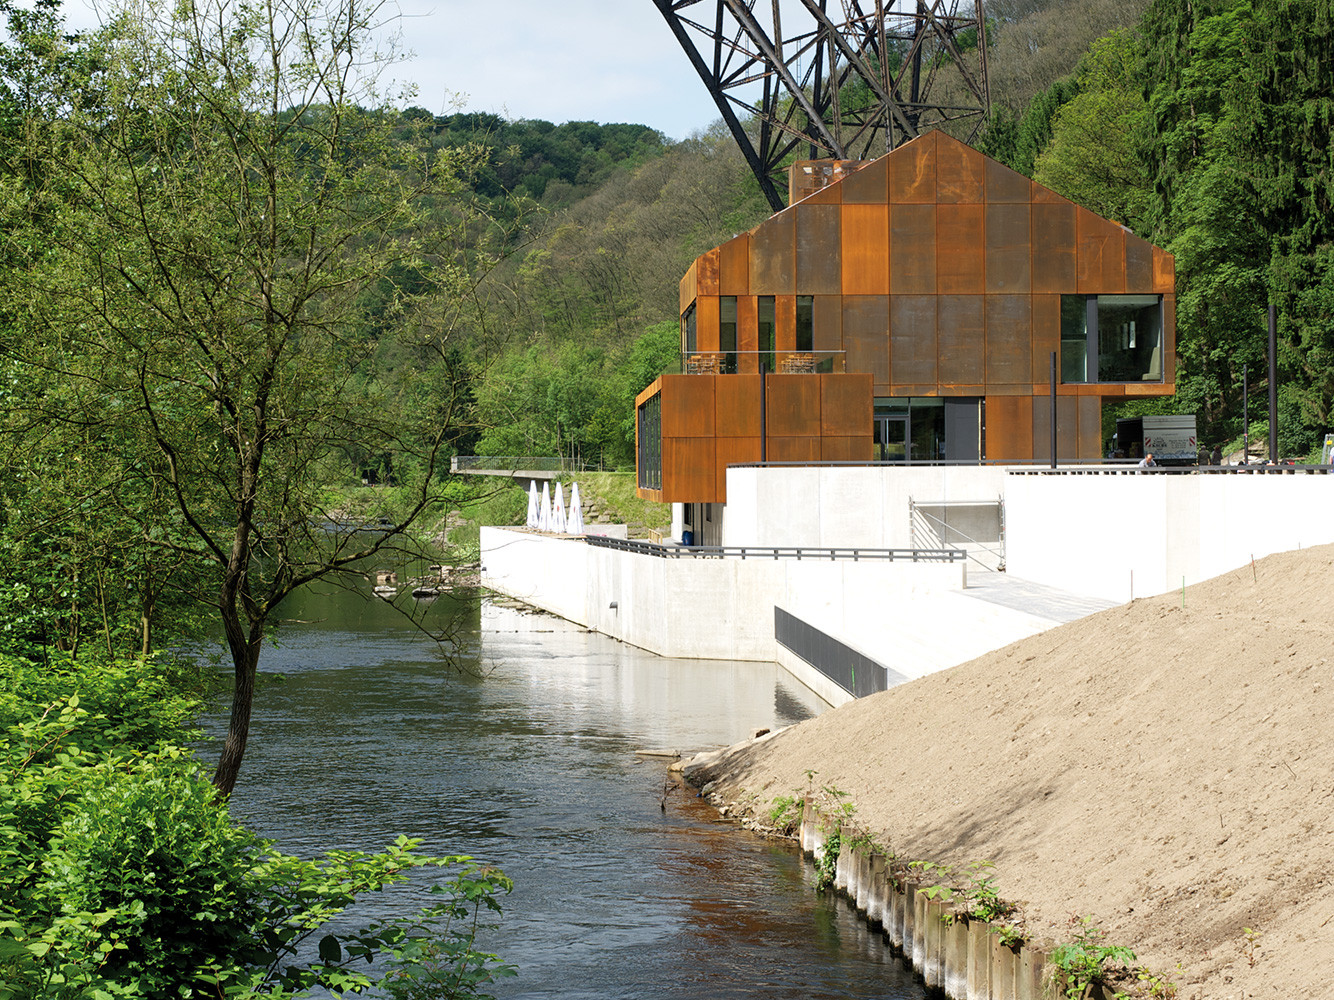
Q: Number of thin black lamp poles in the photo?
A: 4